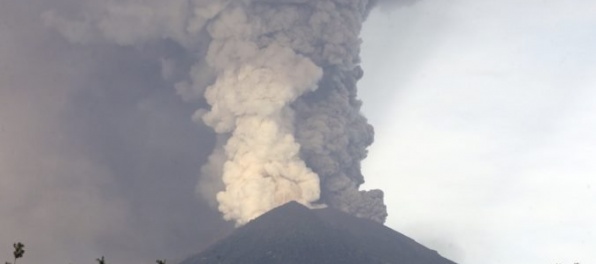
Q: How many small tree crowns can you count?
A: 3